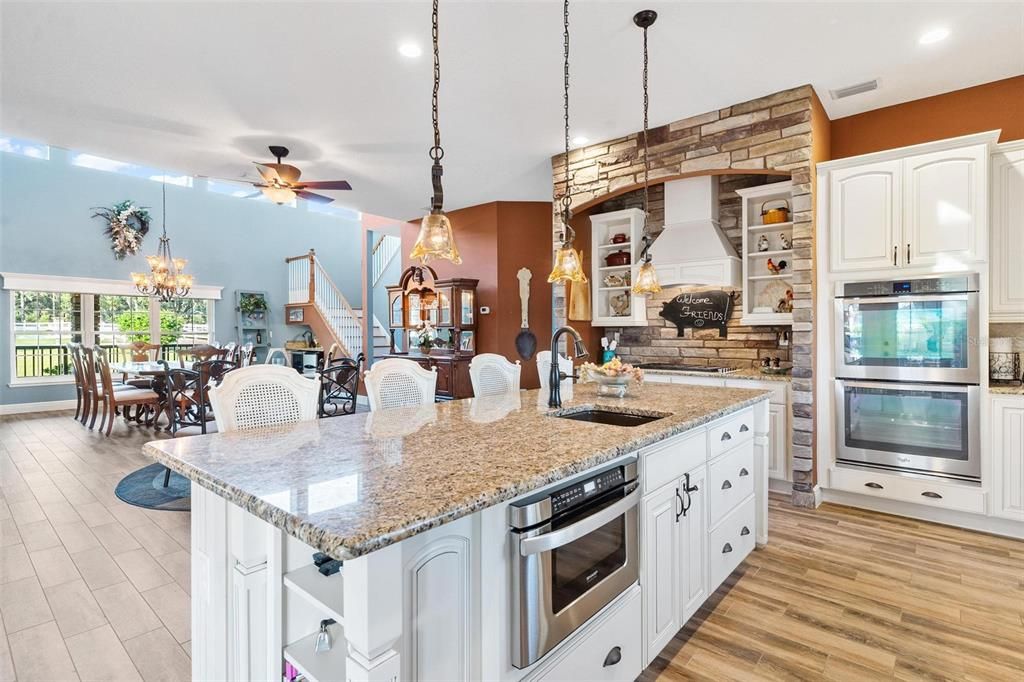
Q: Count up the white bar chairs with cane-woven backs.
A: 4